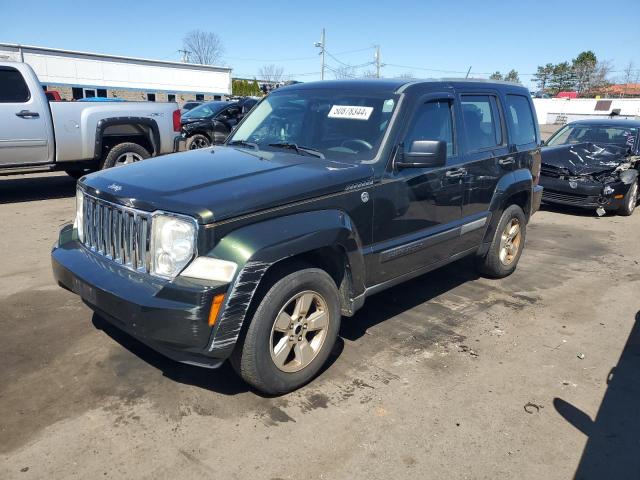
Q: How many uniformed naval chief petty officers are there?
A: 0